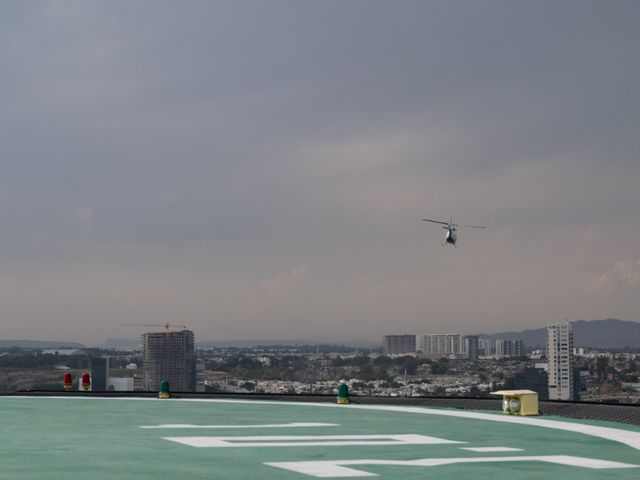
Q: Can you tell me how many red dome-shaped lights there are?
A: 2